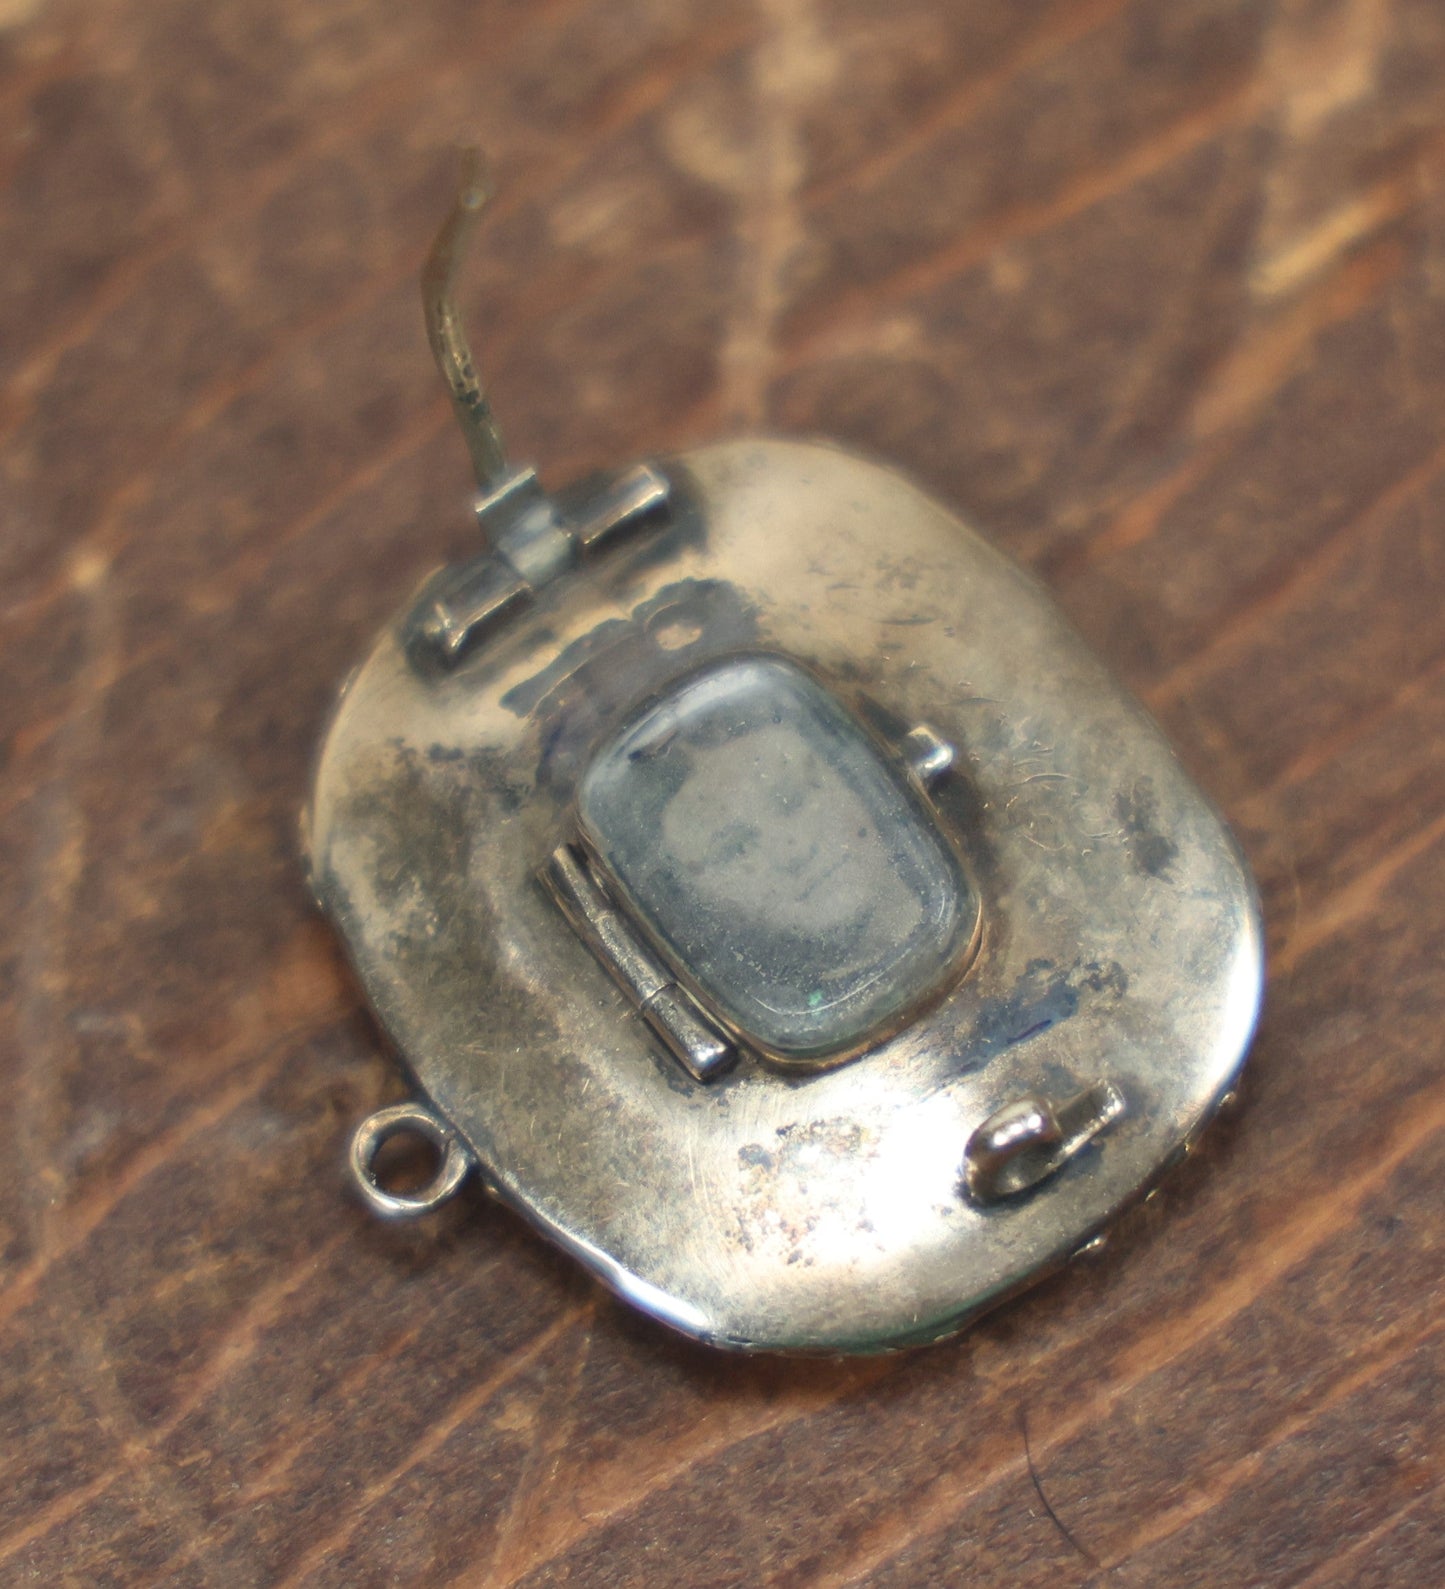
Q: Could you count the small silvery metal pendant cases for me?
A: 1